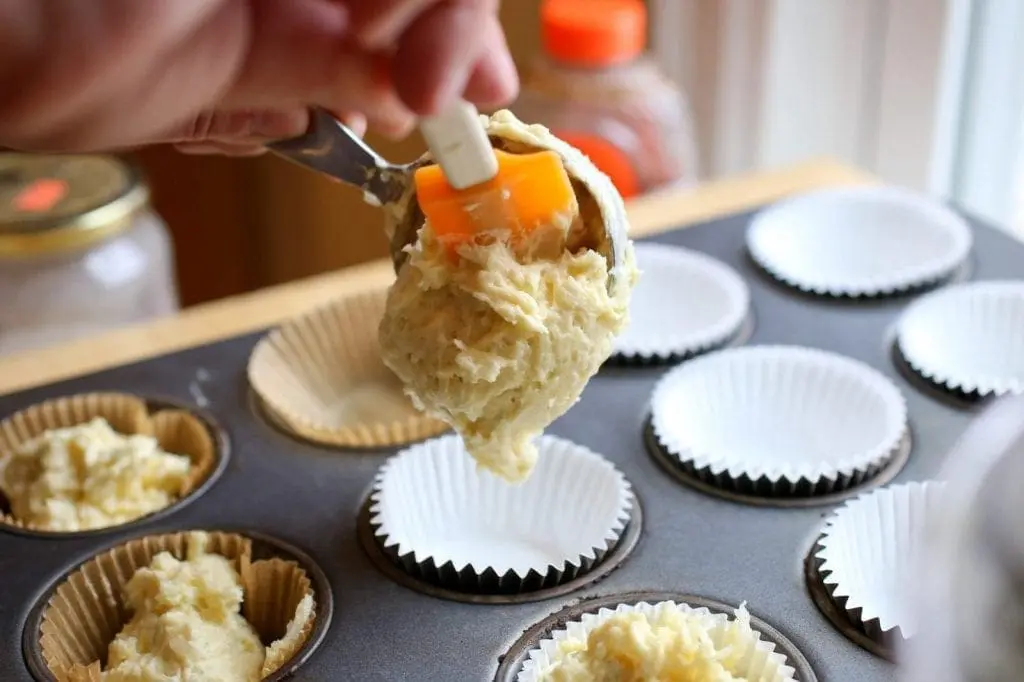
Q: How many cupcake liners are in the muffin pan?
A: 10